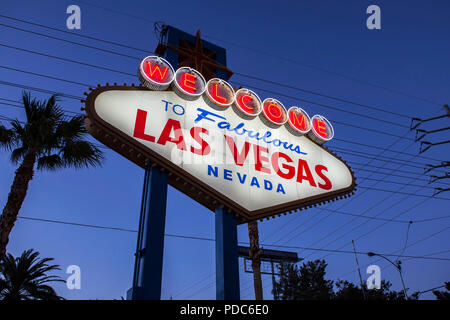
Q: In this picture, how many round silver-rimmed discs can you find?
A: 7